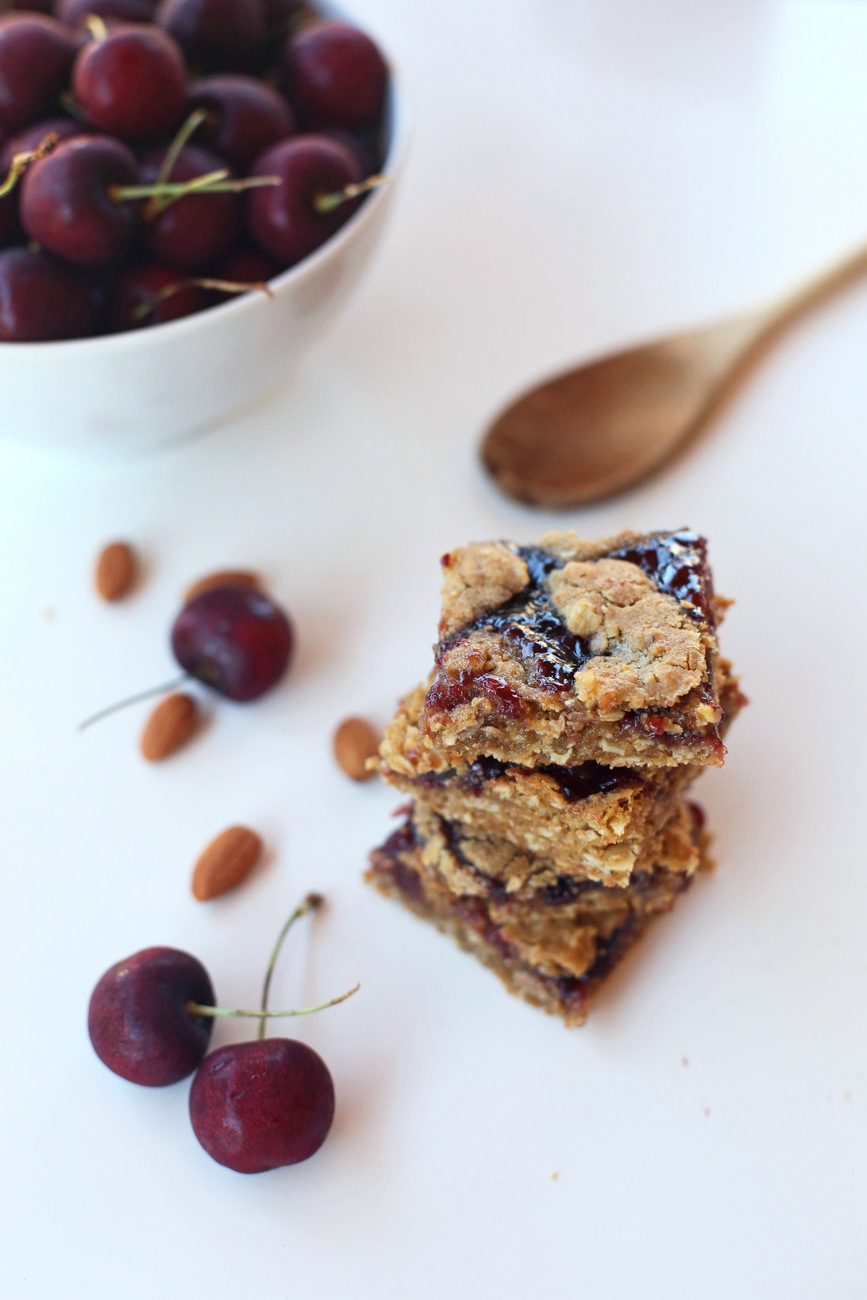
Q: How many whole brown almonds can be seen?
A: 5